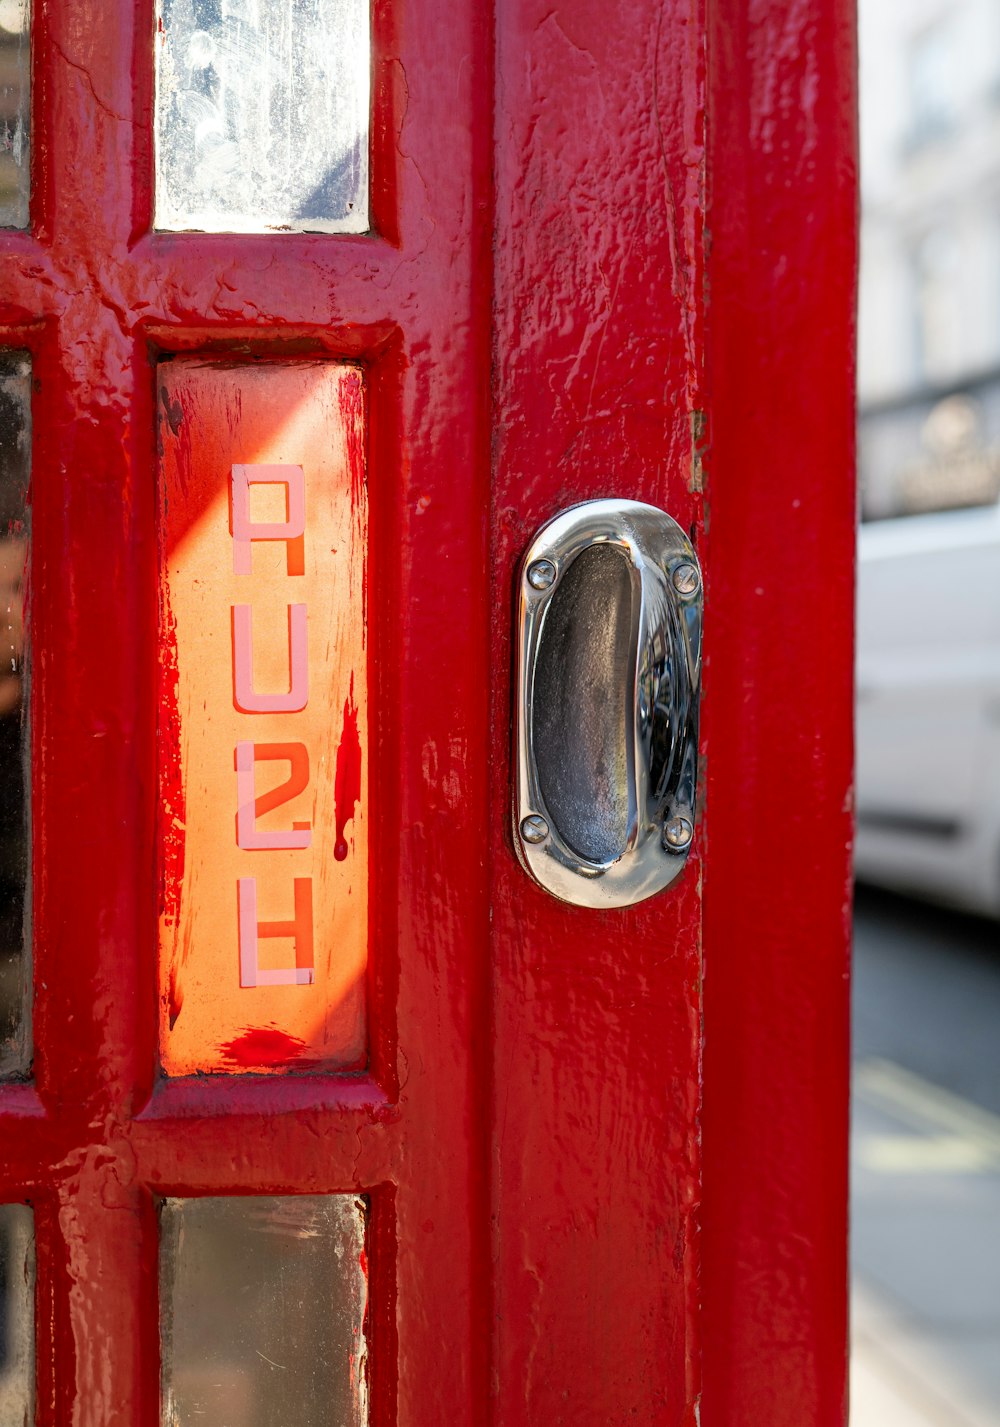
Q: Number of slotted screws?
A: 4